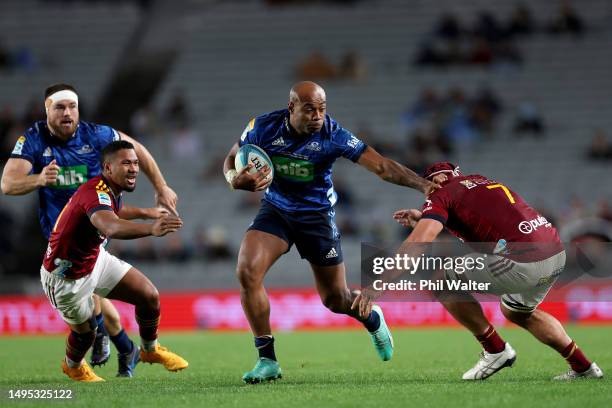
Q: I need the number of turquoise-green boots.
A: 2